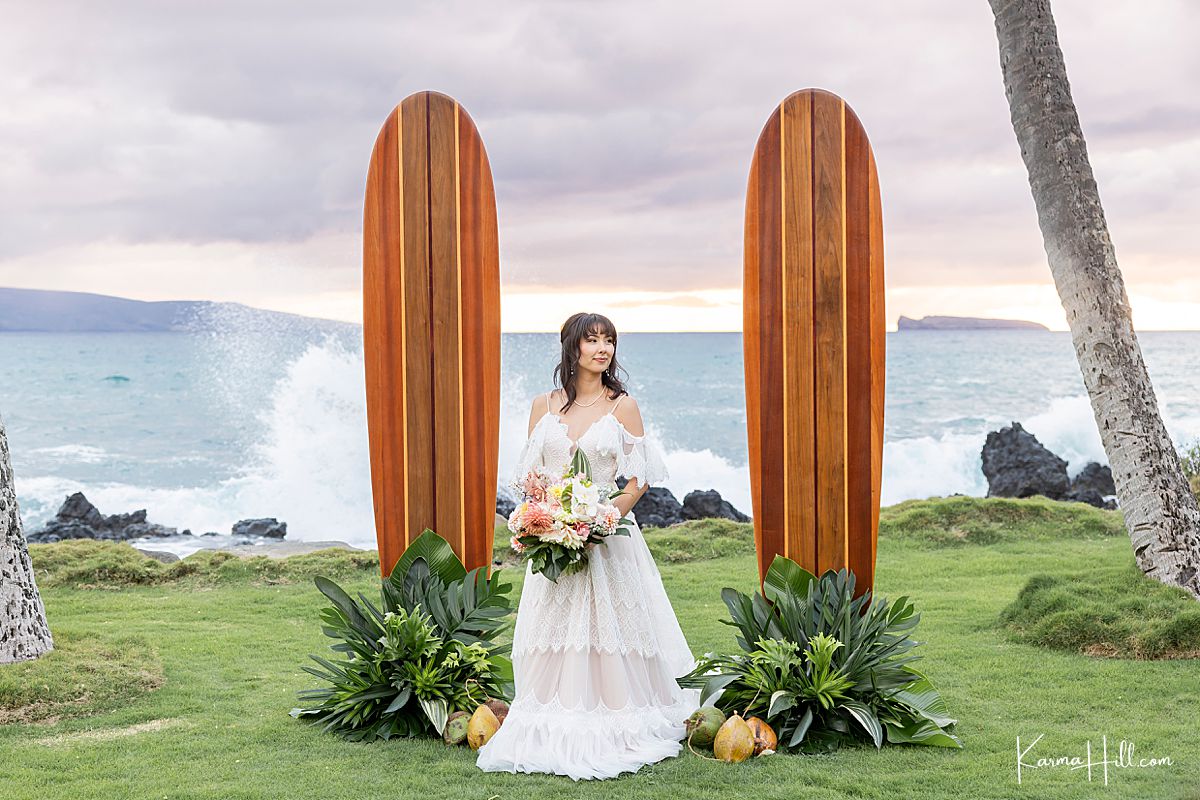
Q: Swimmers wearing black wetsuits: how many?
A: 0